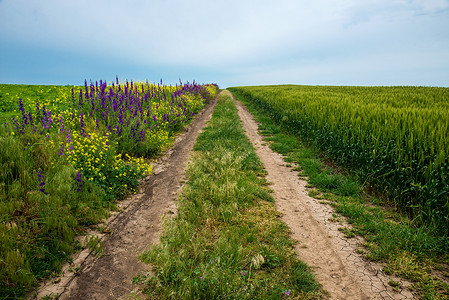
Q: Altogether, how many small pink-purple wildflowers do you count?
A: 4